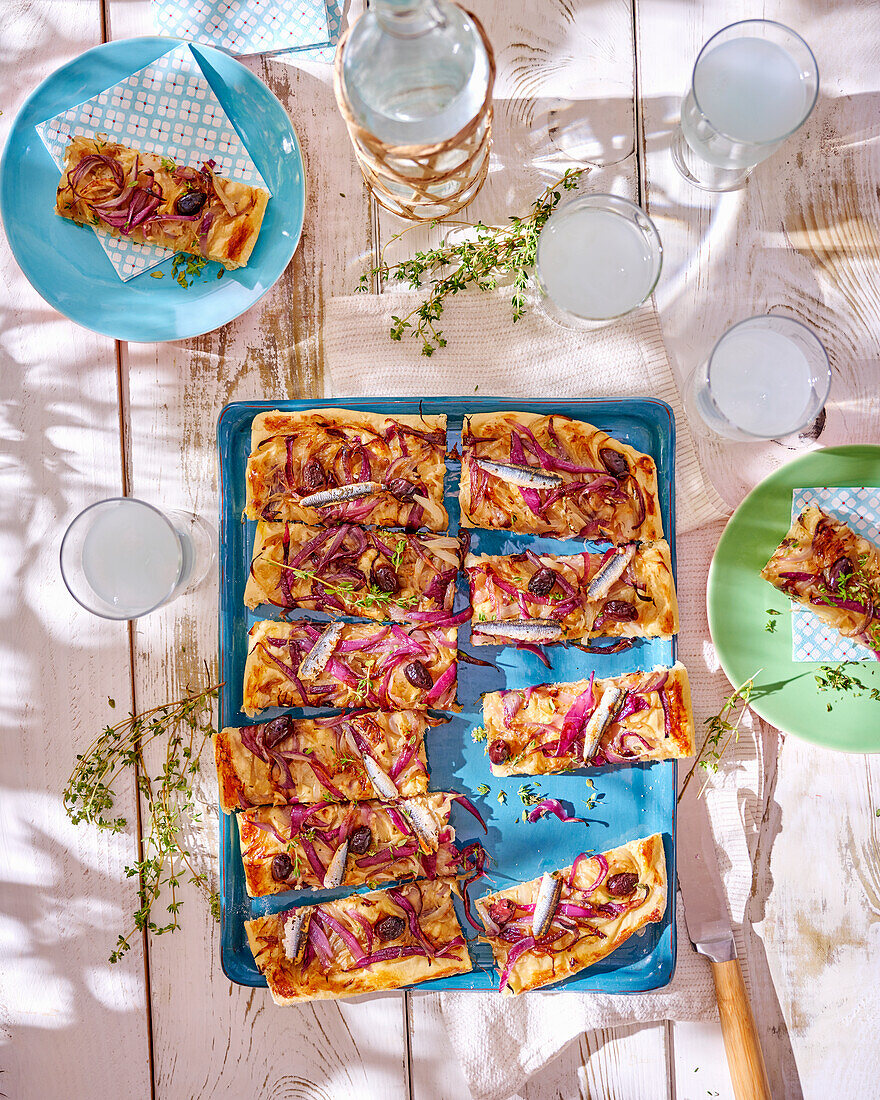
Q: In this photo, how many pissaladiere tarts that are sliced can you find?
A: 12